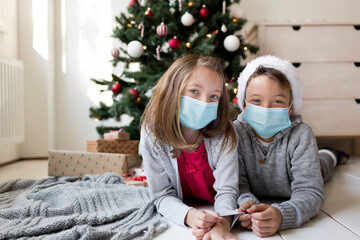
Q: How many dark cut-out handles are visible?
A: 5